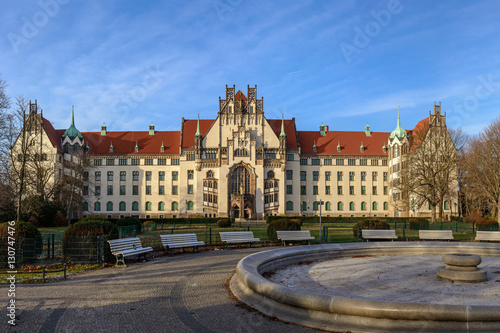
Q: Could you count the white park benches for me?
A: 7